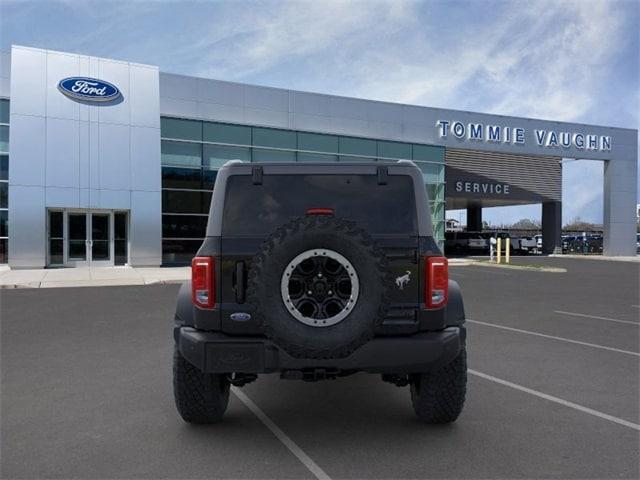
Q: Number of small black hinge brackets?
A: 2